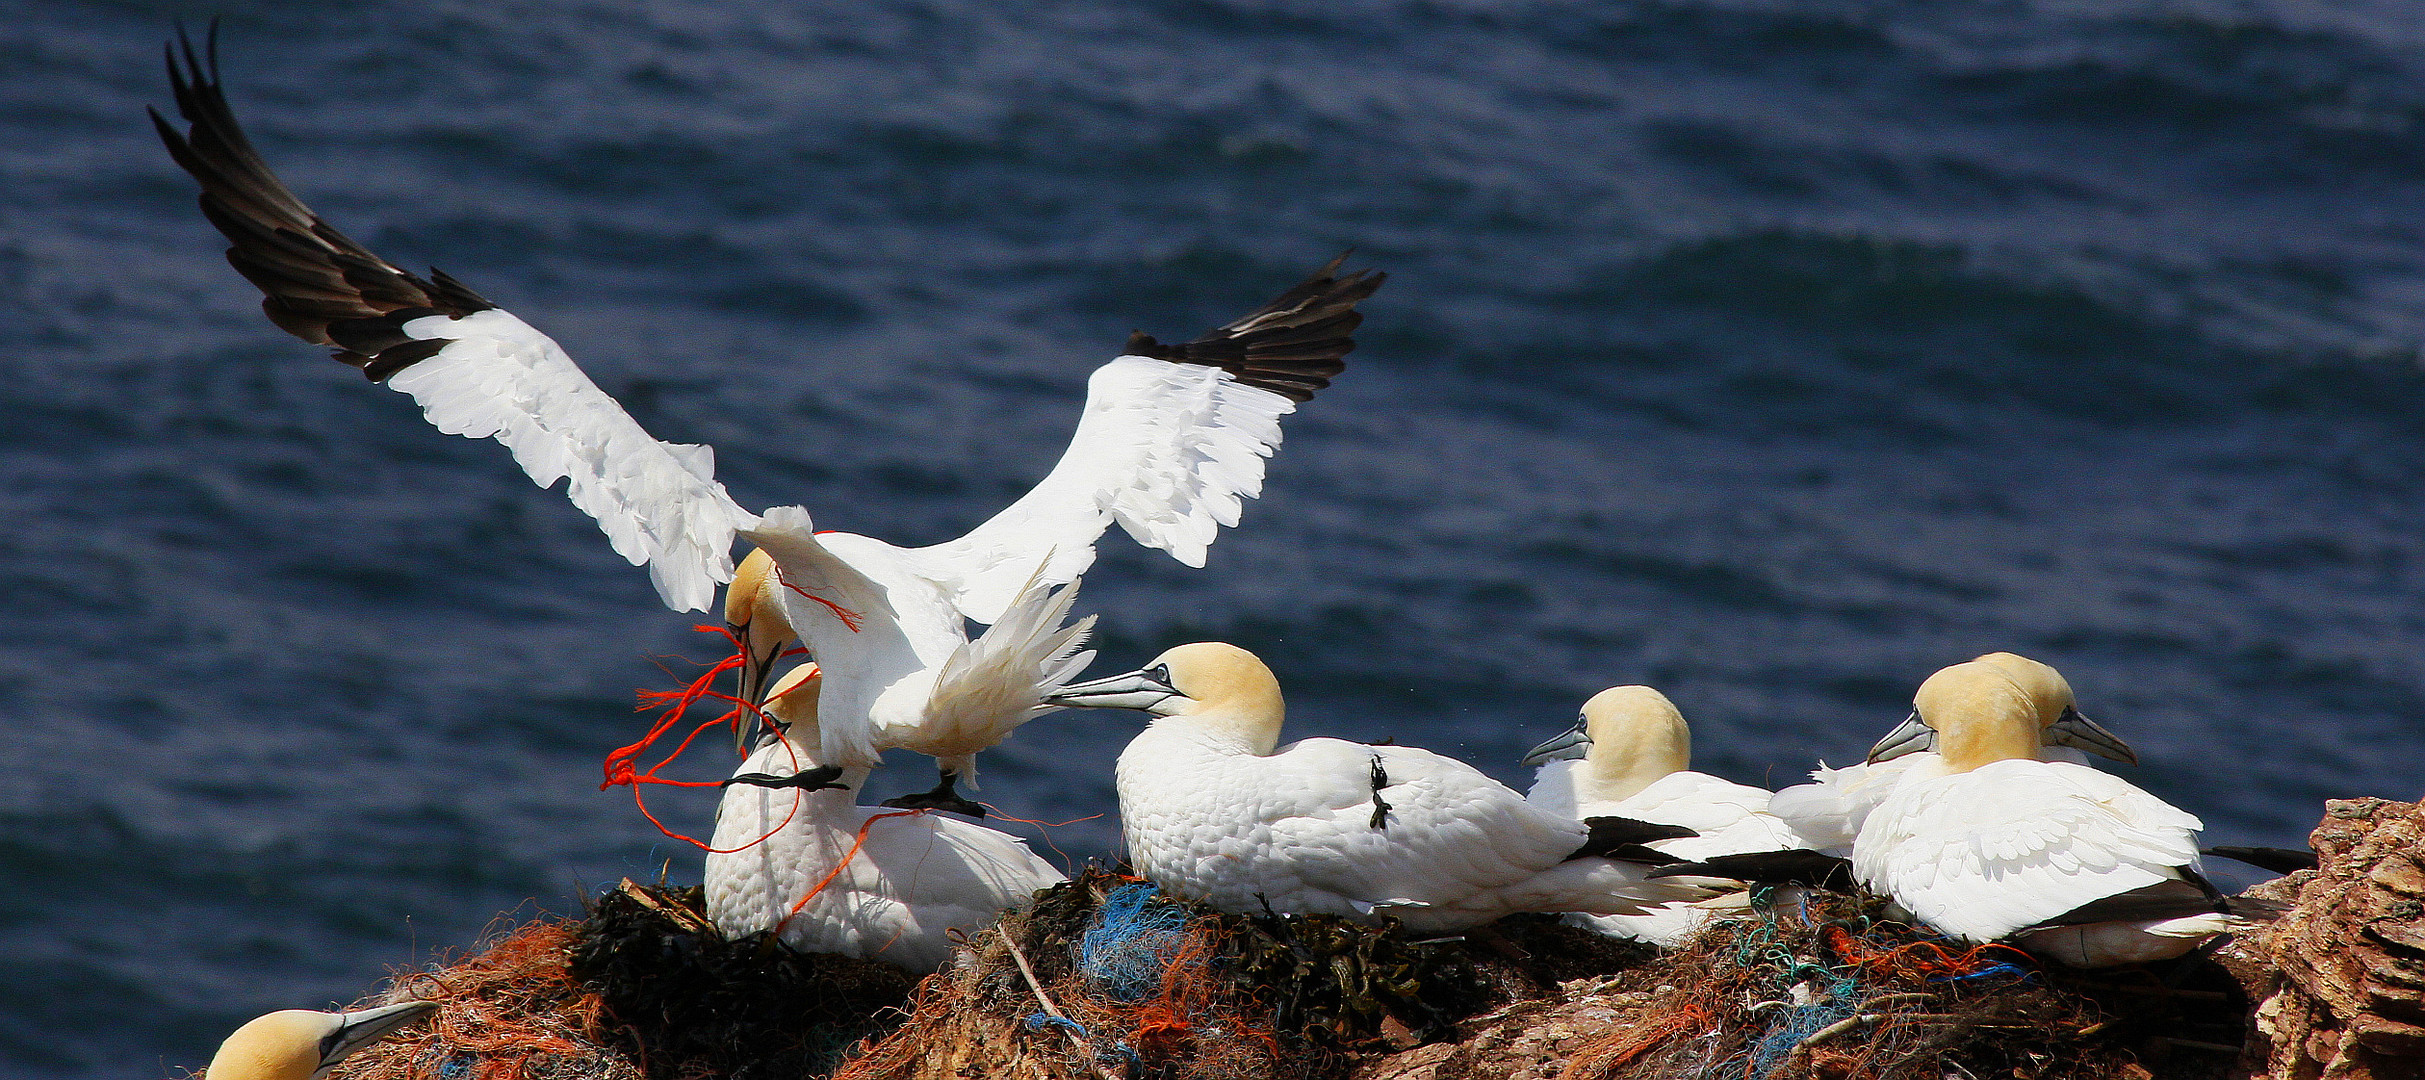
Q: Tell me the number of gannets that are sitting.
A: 5